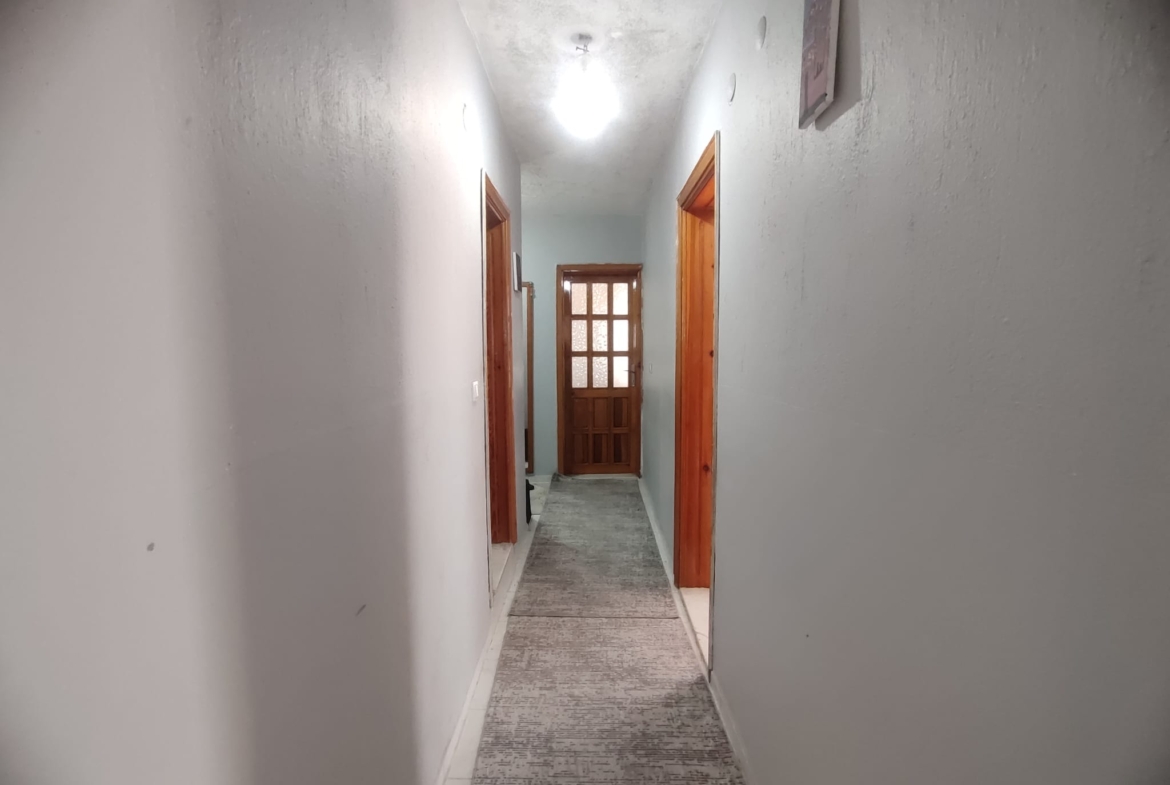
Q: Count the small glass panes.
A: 9